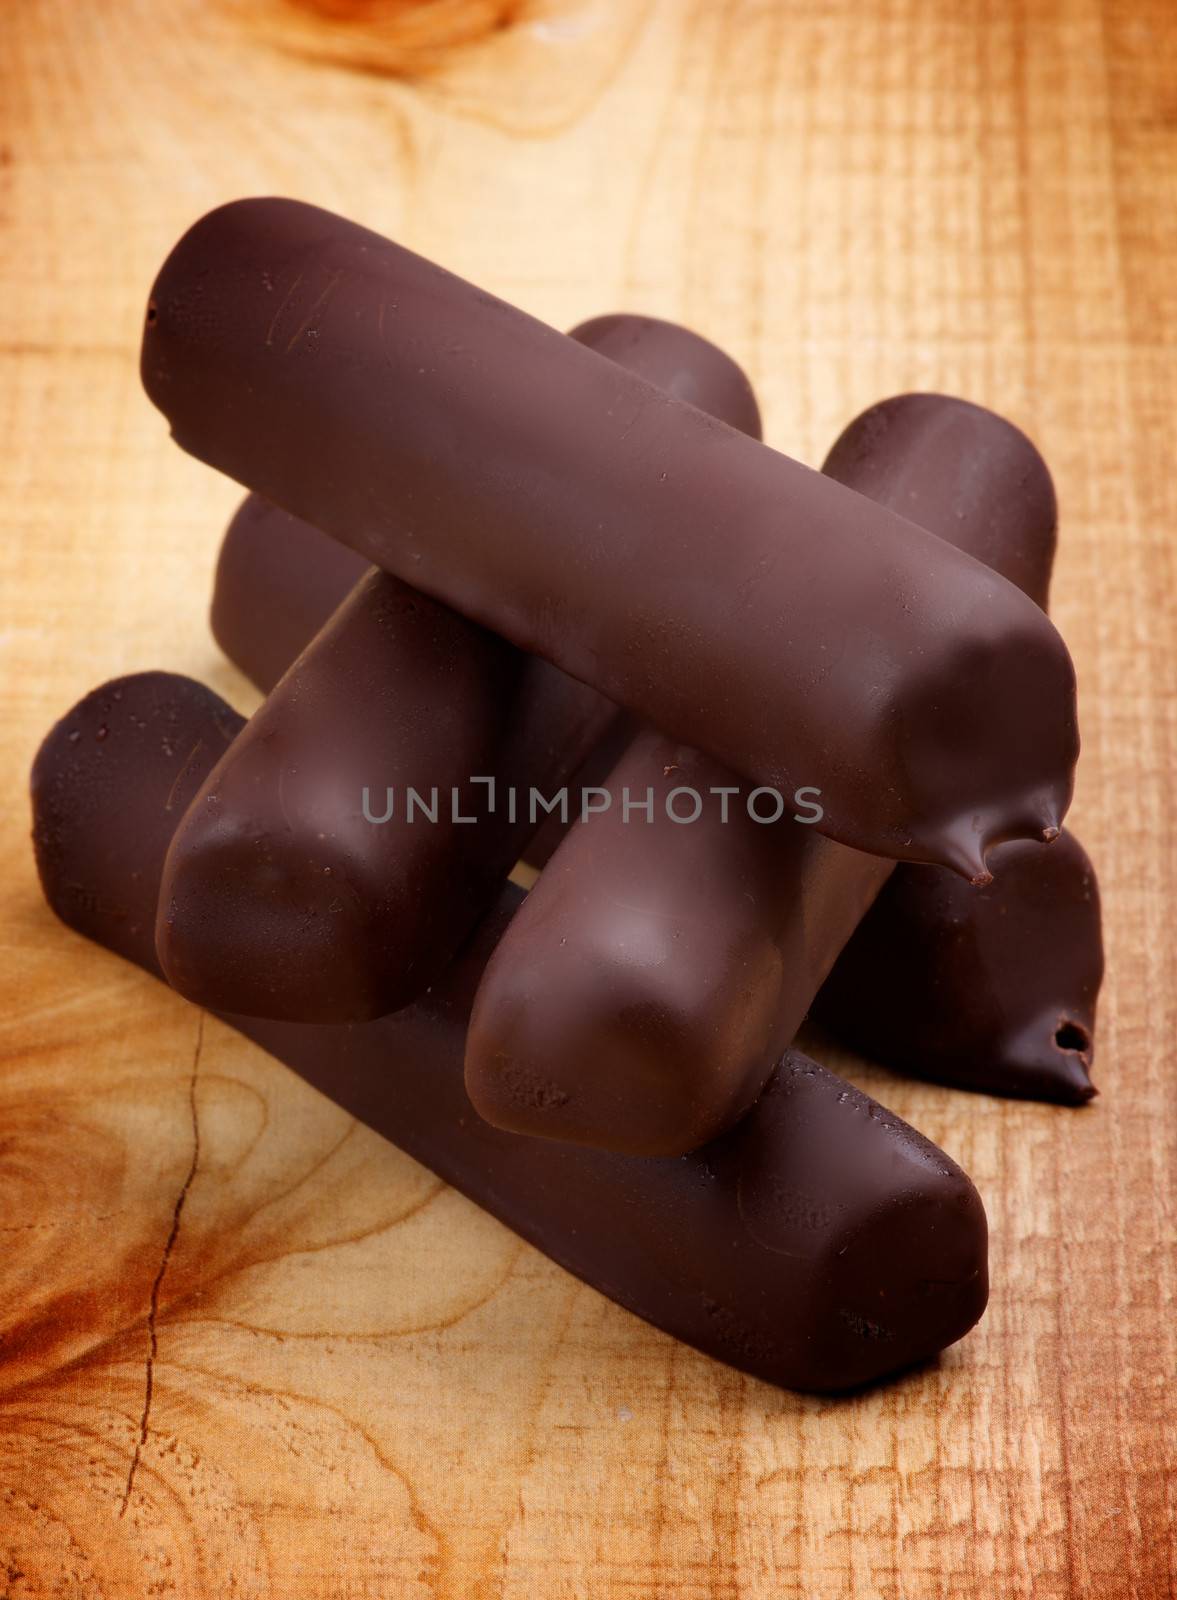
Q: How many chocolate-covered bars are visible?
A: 5